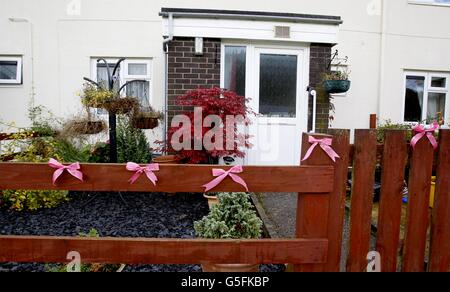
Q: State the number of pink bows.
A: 5